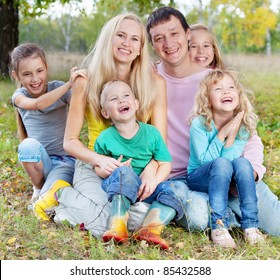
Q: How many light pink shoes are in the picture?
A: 2